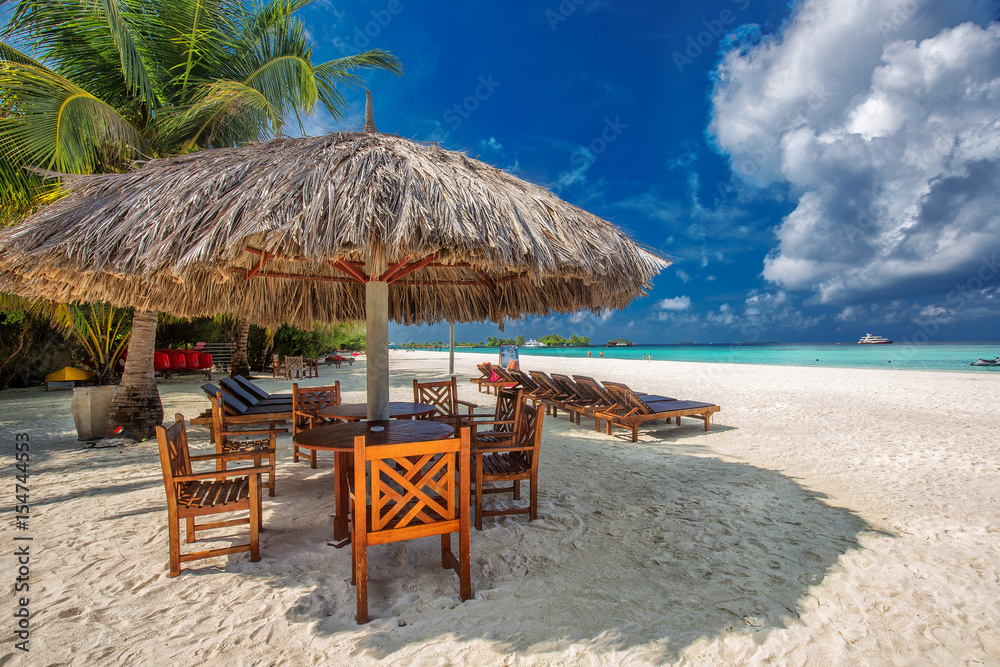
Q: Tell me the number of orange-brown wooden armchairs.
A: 7